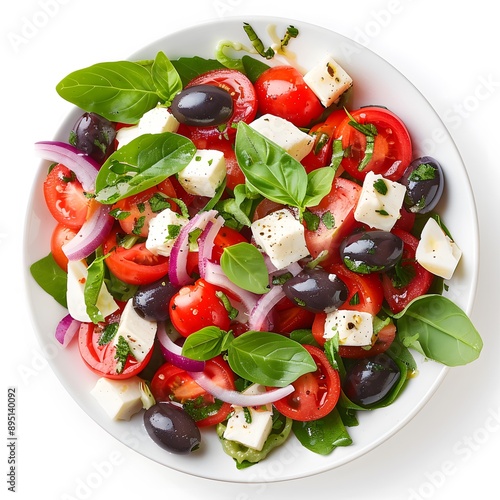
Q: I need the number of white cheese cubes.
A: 13